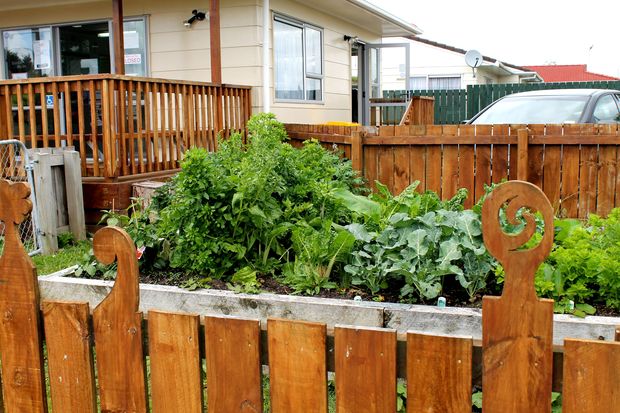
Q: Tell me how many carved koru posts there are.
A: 2